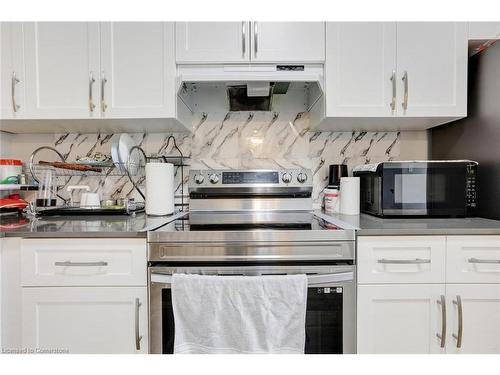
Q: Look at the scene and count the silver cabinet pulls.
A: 13